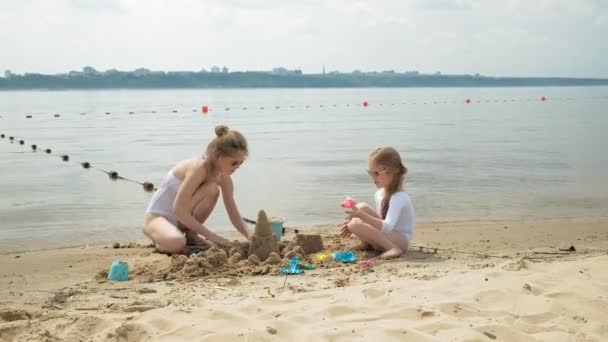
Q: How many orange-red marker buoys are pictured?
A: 4